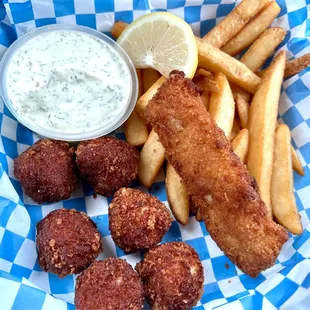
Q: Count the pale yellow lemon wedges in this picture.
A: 1